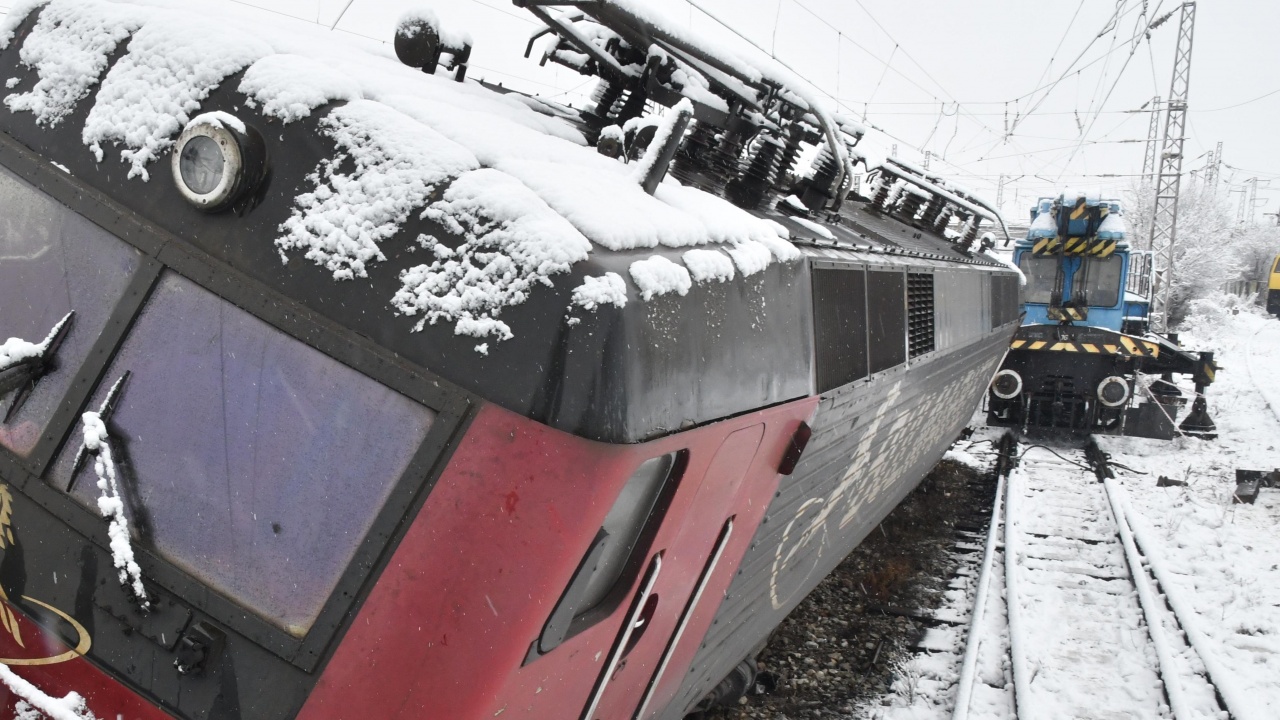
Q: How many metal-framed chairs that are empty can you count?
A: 0